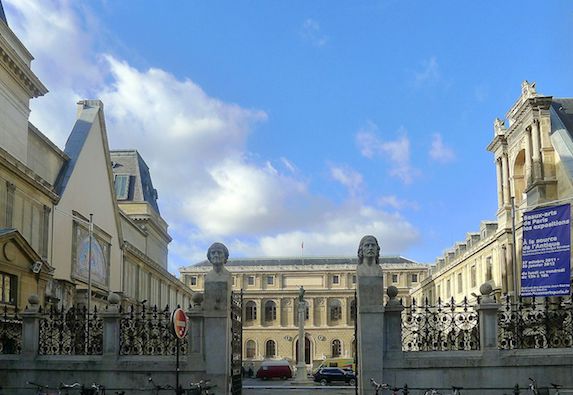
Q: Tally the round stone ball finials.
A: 5